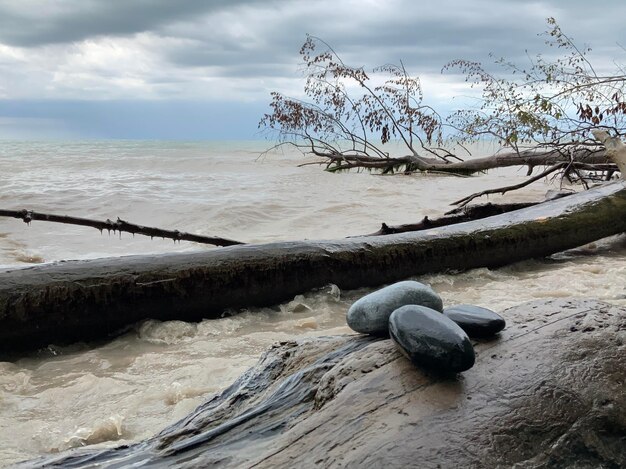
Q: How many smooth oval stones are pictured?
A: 3